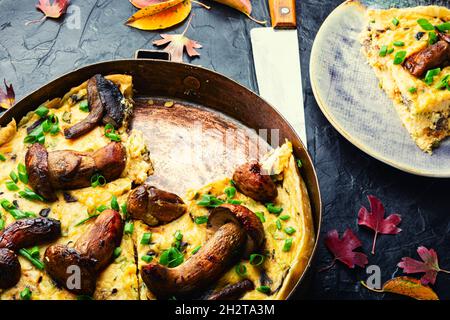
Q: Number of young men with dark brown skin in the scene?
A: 0